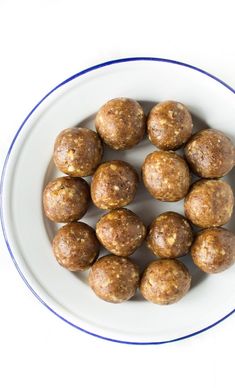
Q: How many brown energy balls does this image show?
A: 14